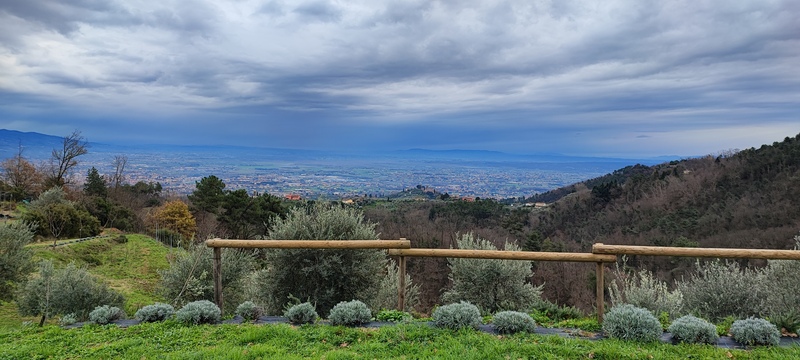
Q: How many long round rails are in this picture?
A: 3